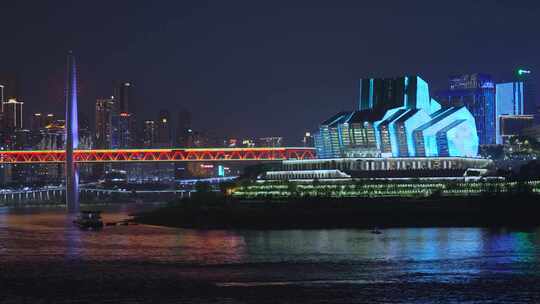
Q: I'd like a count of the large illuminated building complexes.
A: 1